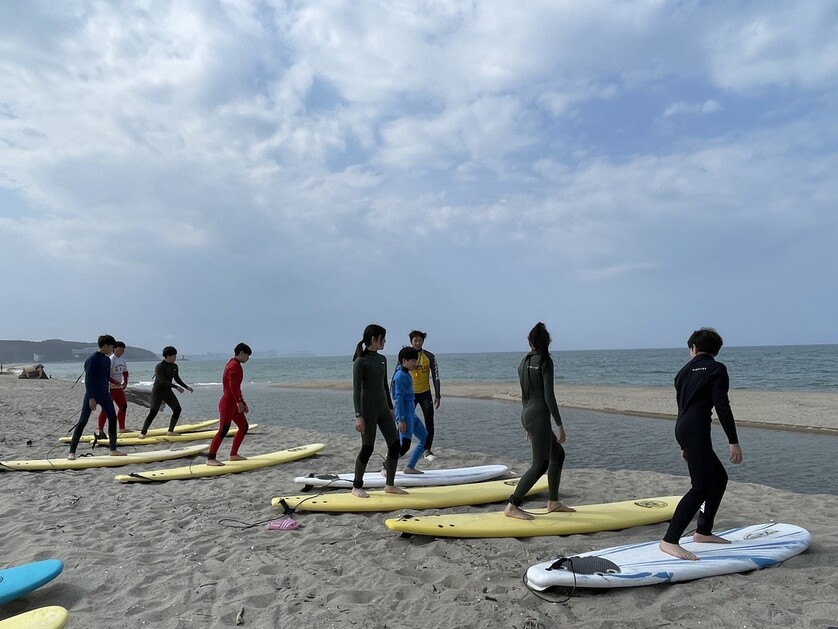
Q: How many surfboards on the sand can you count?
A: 10